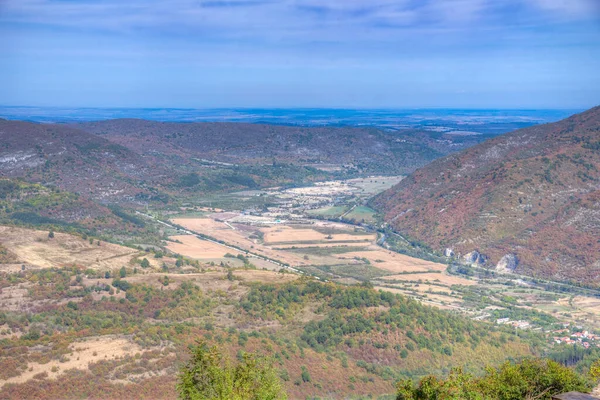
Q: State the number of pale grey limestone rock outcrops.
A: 3